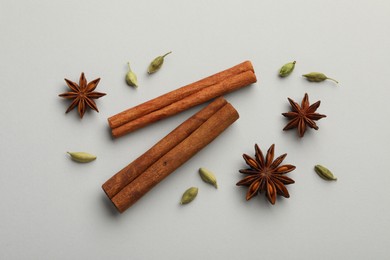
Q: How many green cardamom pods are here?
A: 8